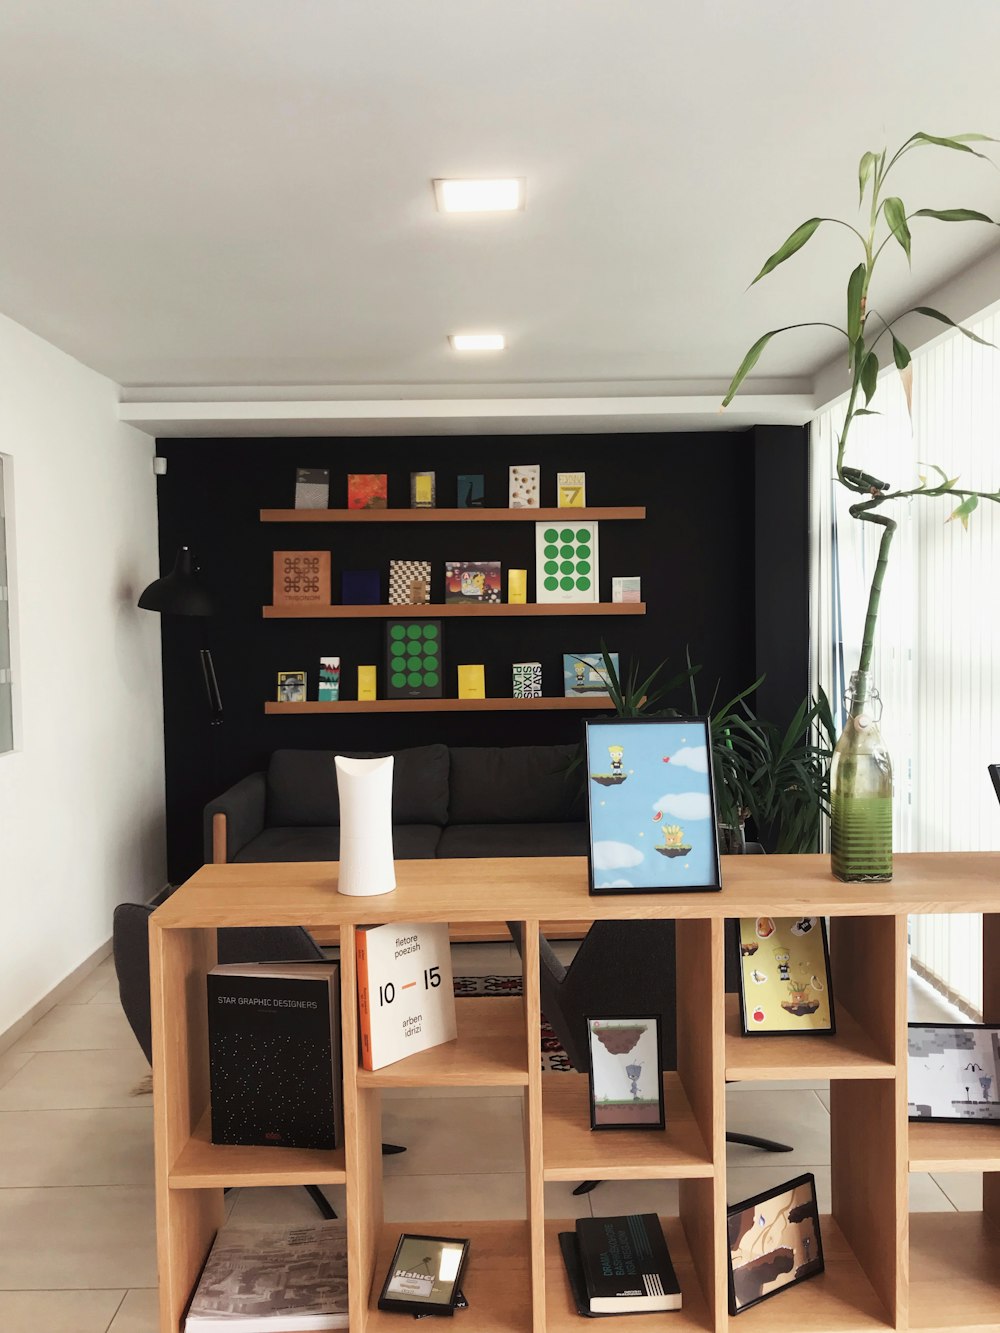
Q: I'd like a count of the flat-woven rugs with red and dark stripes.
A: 1